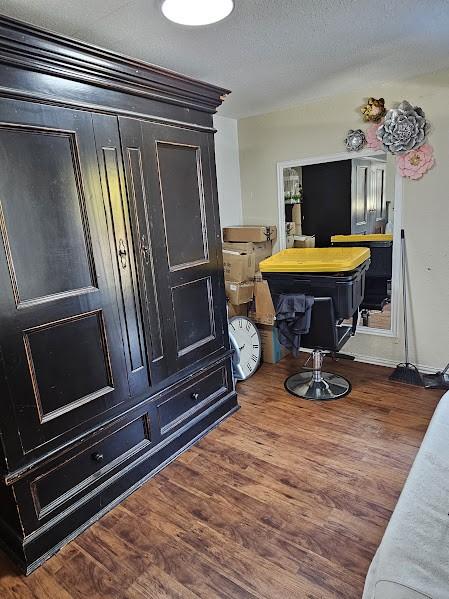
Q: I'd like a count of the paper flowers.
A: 5